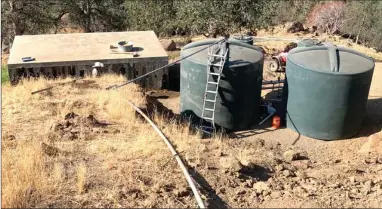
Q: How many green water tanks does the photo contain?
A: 2